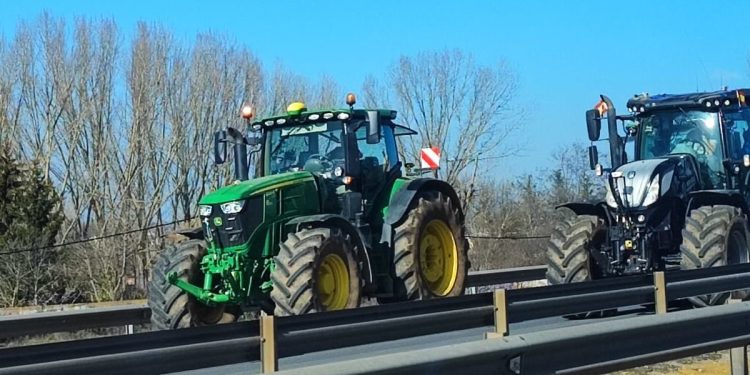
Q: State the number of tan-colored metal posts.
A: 3